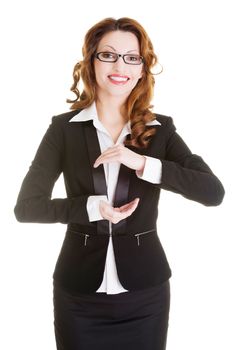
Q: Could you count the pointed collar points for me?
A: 2